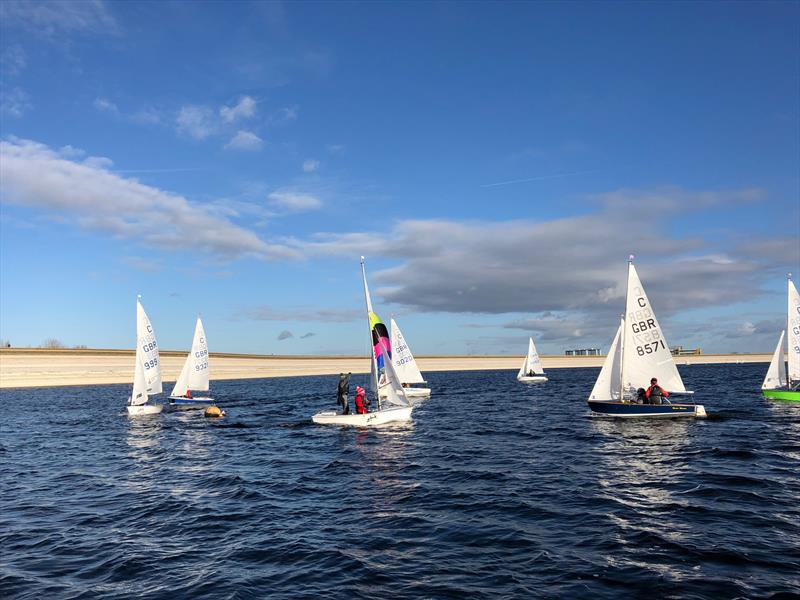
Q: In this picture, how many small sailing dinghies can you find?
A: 7